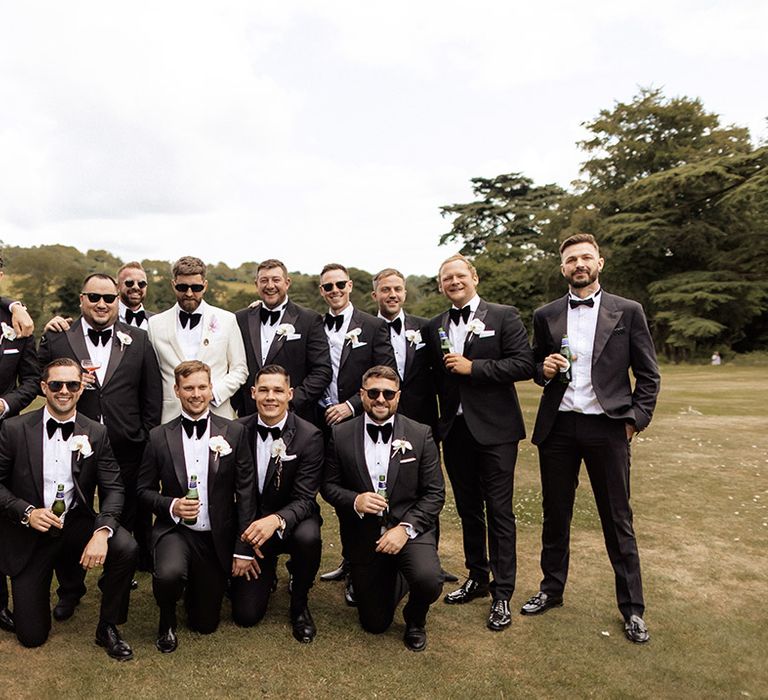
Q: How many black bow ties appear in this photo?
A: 12